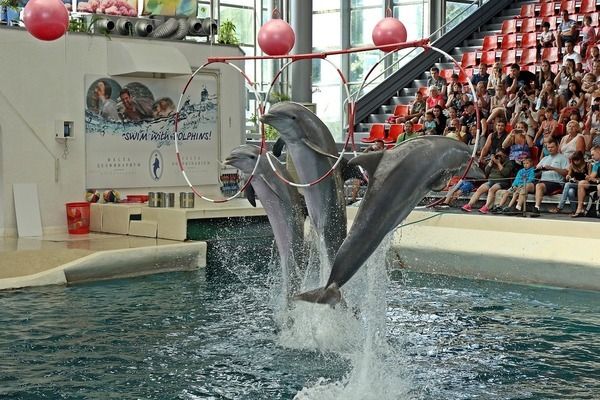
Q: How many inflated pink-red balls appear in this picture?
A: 3